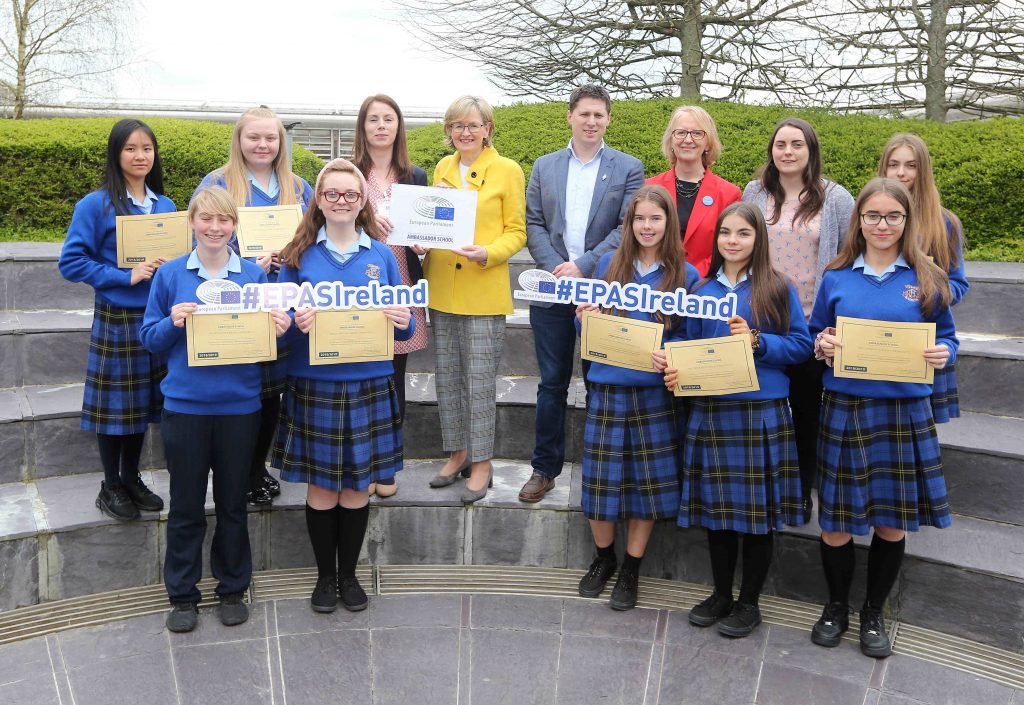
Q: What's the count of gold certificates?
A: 7